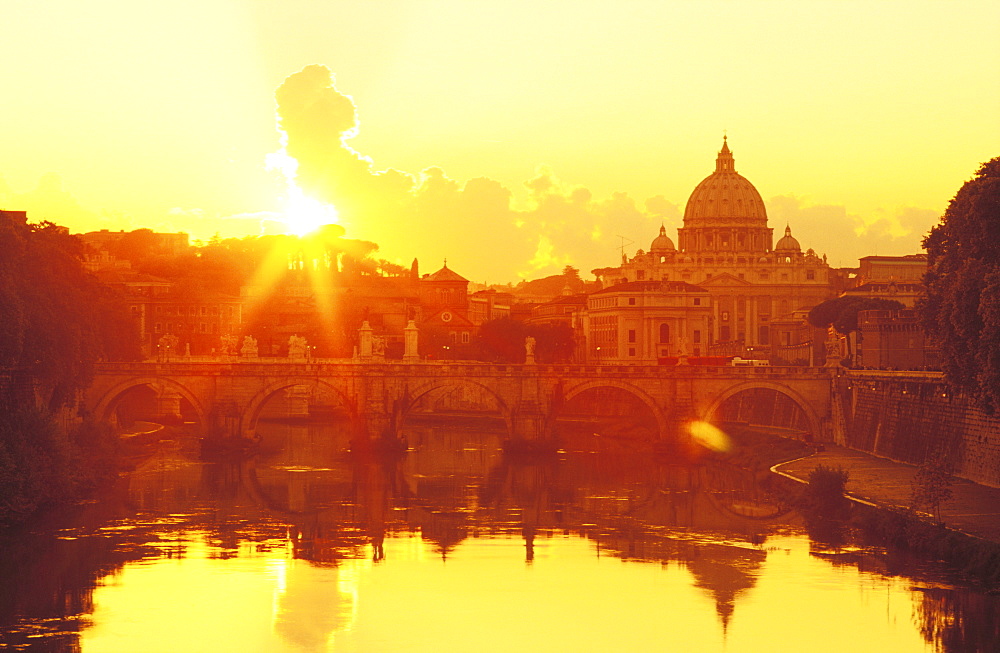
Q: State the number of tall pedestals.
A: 2